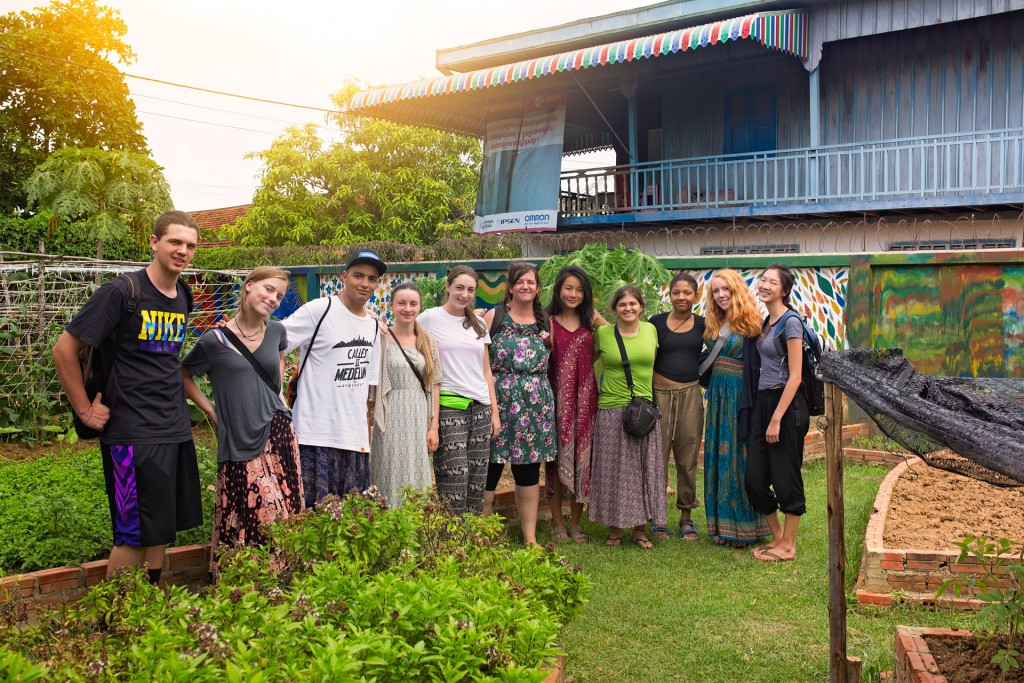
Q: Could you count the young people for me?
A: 11